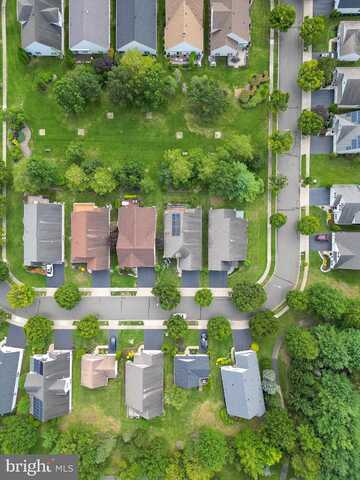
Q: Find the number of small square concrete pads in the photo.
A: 6